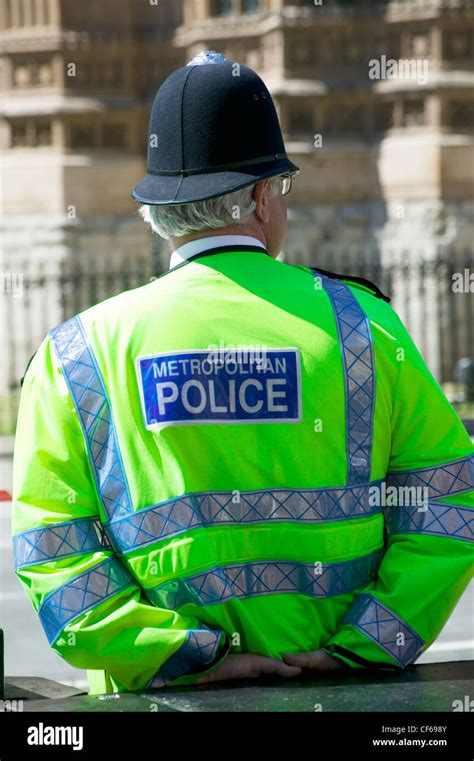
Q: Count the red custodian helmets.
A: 0